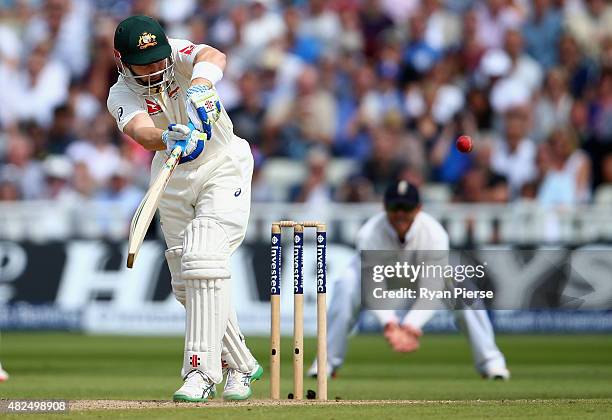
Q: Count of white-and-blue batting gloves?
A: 2